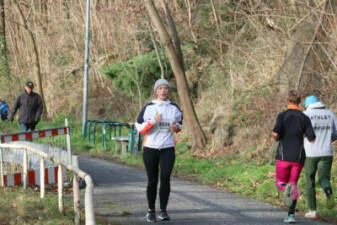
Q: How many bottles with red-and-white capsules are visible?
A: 0